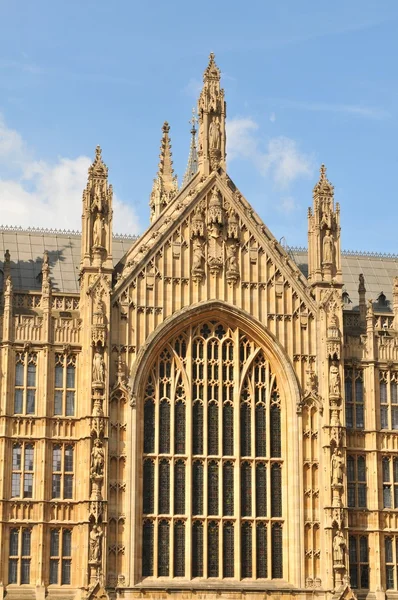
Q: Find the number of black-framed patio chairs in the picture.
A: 0